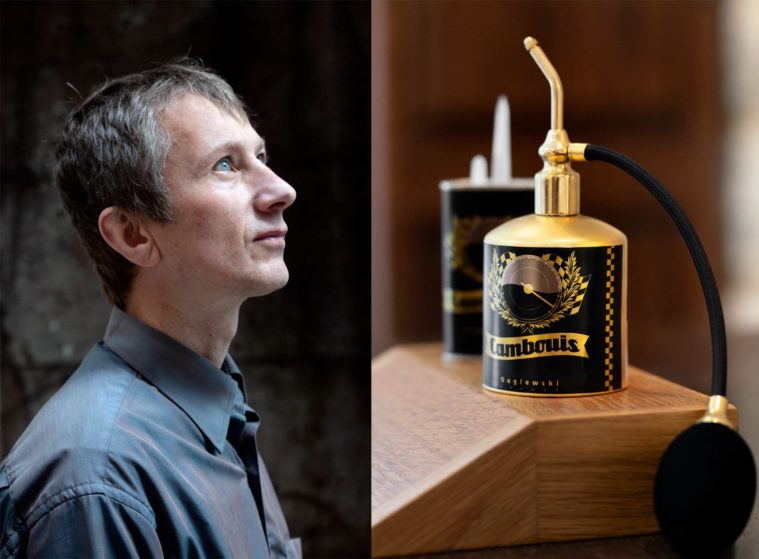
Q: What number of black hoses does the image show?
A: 1